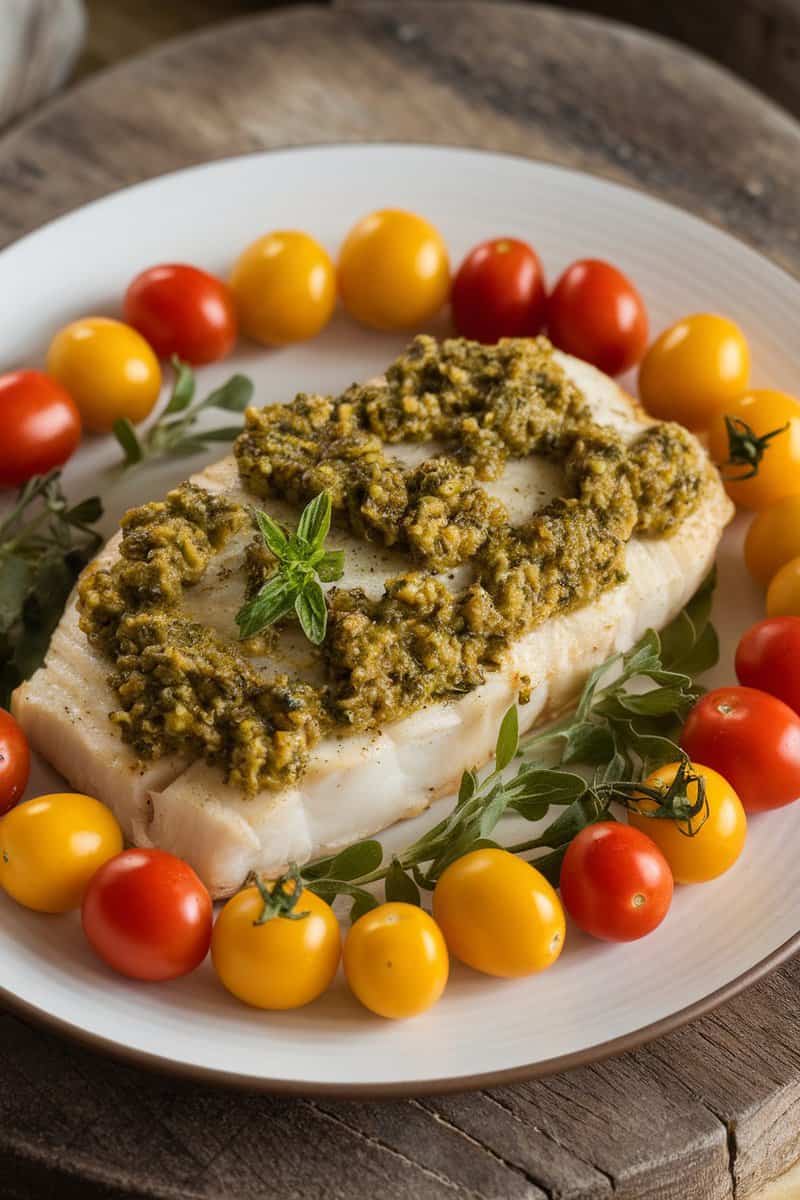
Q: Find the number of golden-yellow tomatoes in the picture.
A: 12